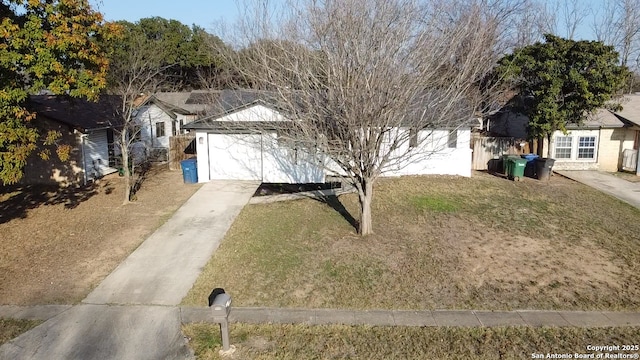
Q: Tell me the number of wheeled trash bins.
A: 5